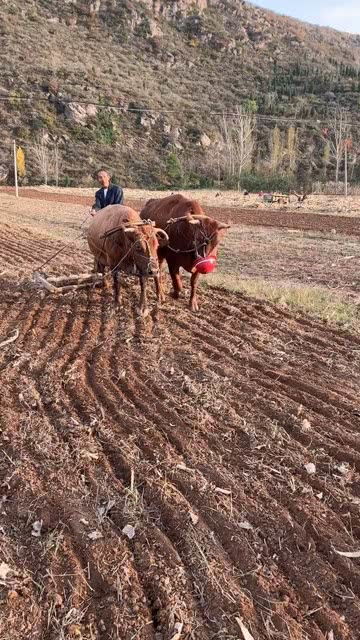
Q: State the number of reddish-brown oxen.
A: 2